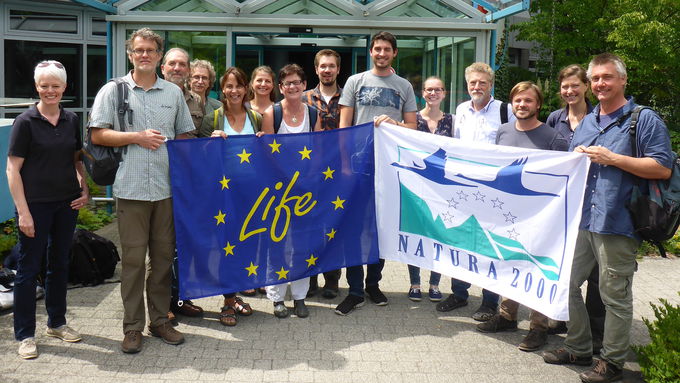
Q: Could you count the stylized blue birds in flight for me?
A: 2